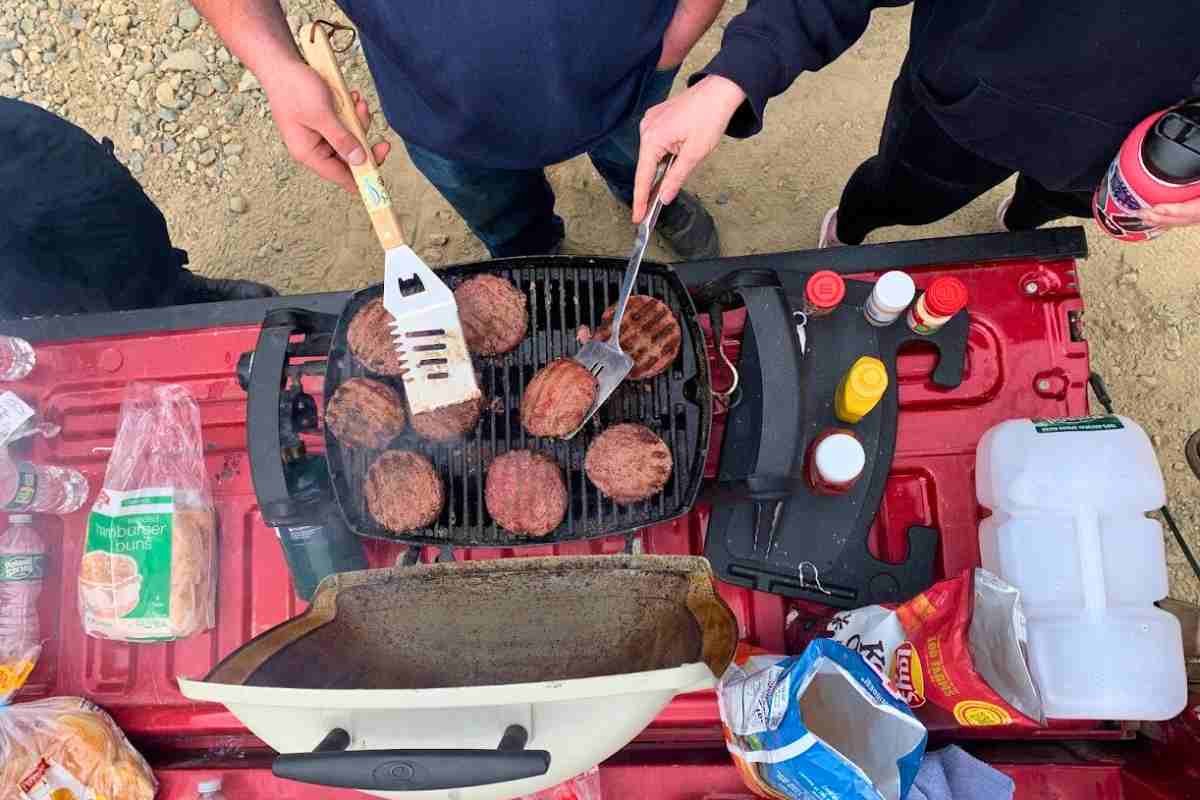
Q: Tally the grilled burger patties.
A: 9